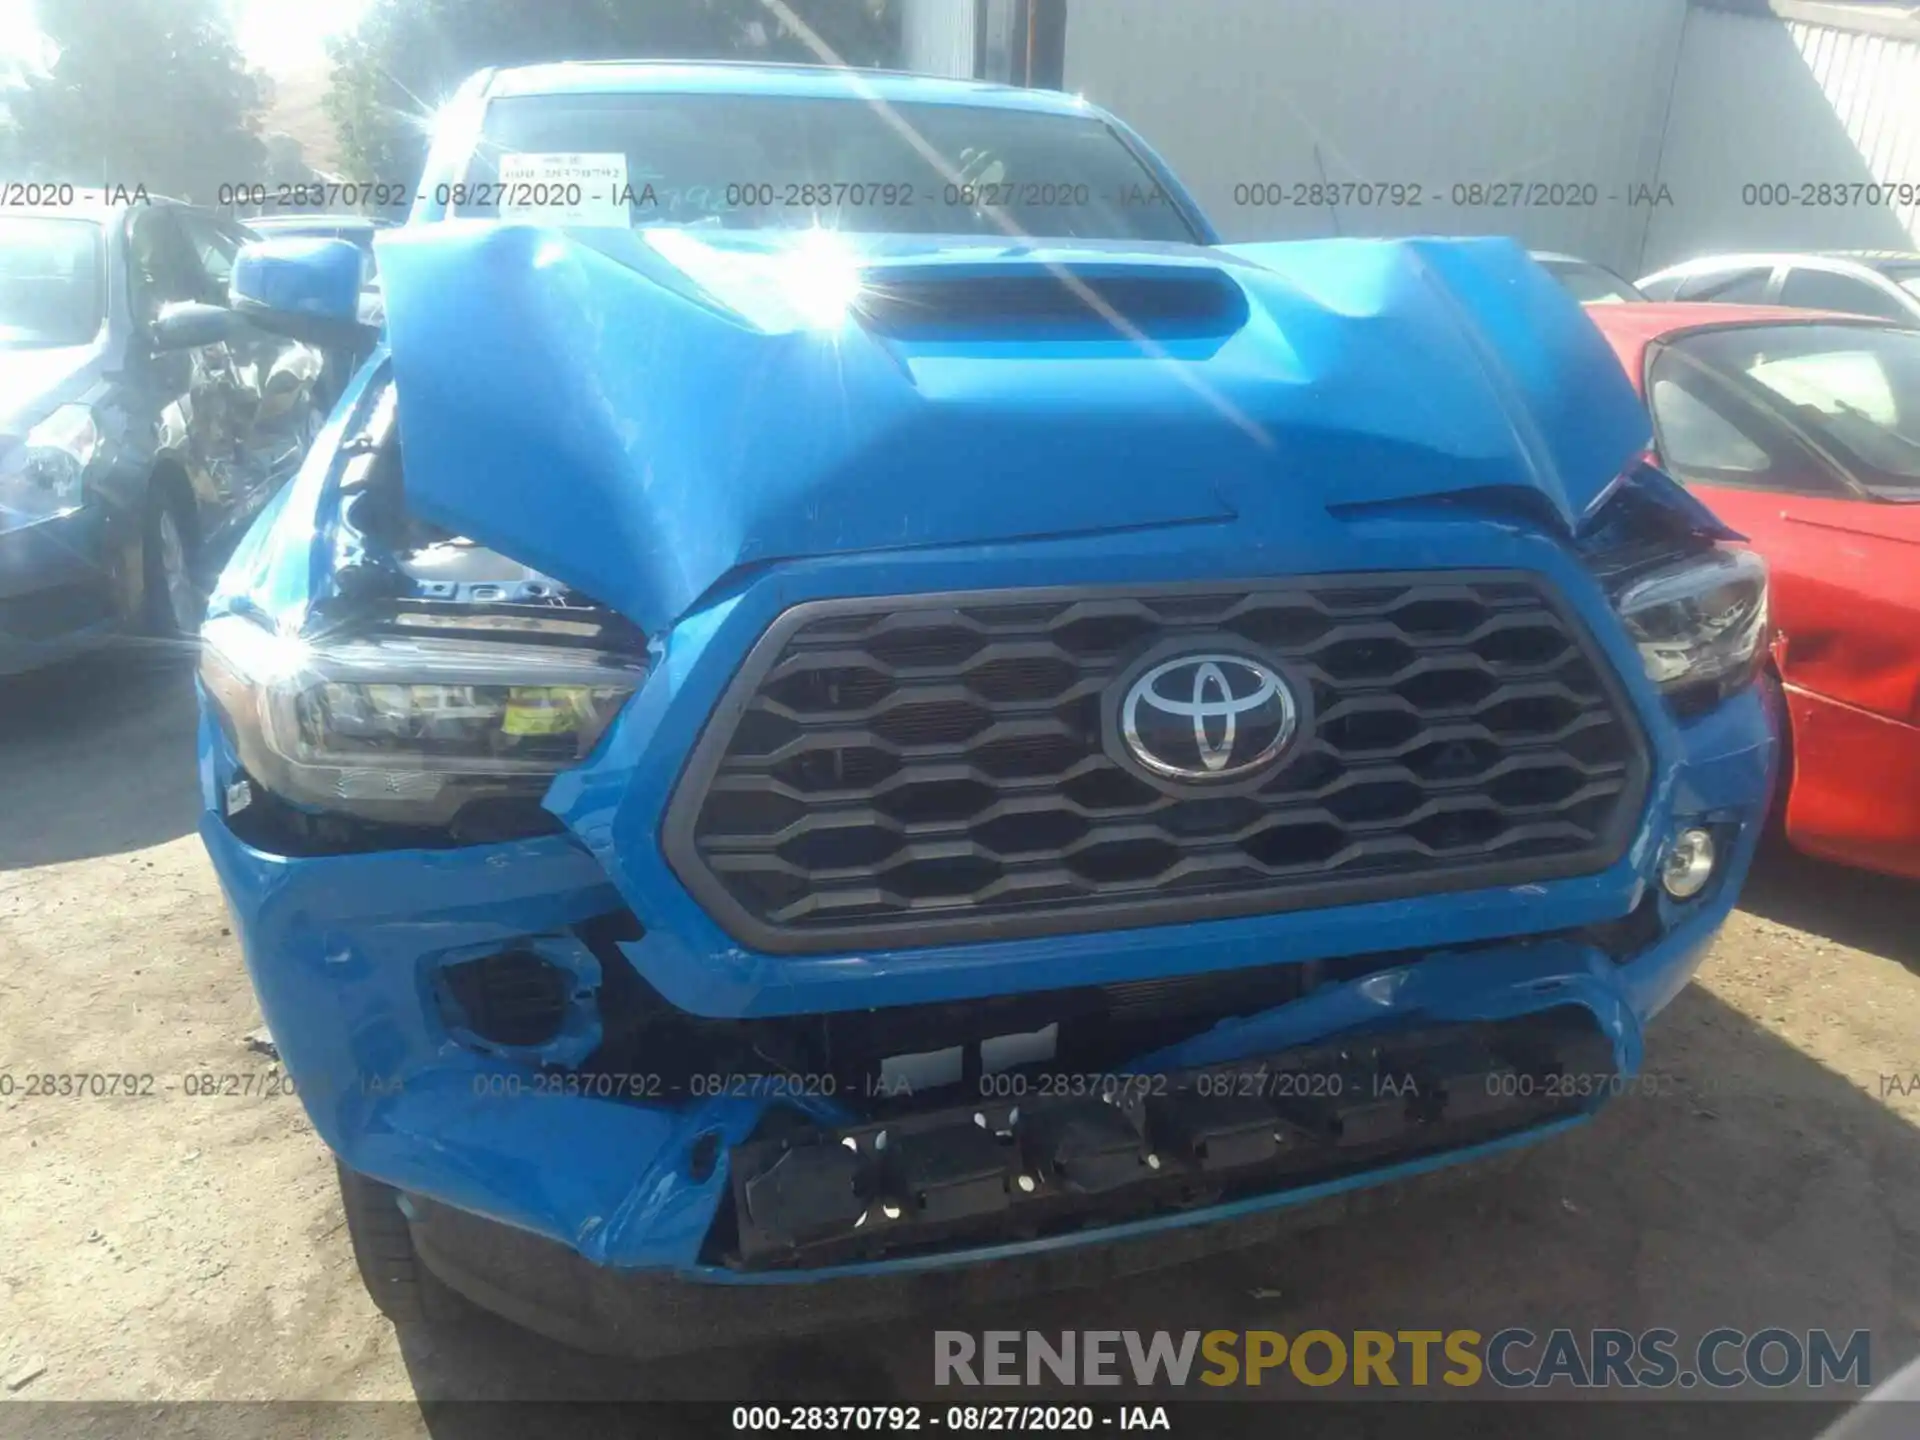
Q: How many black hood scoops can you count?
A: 1